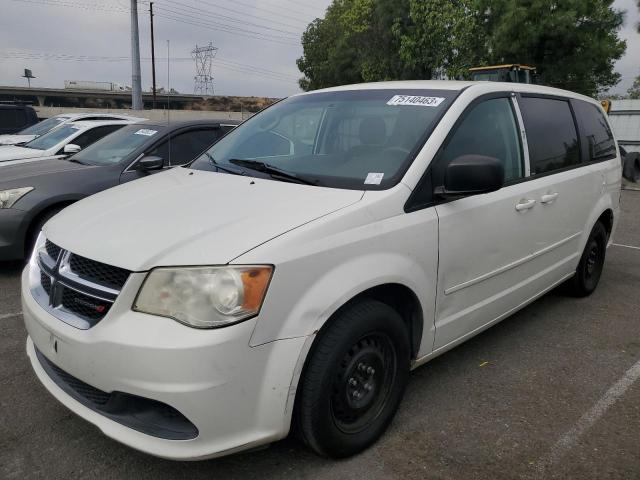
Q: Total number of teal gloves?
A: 0